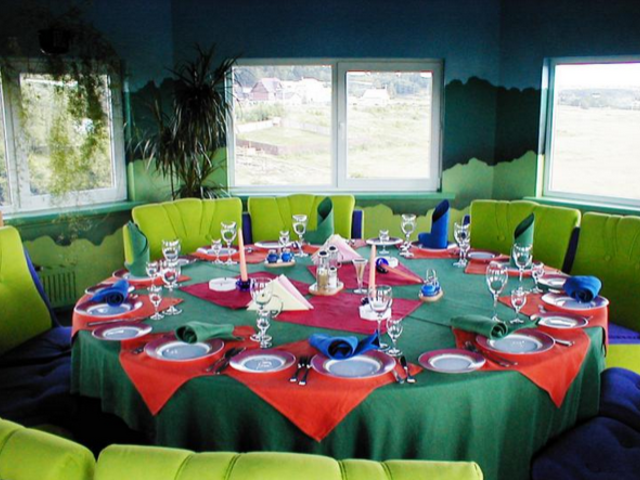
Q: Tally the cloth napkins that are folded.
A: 9